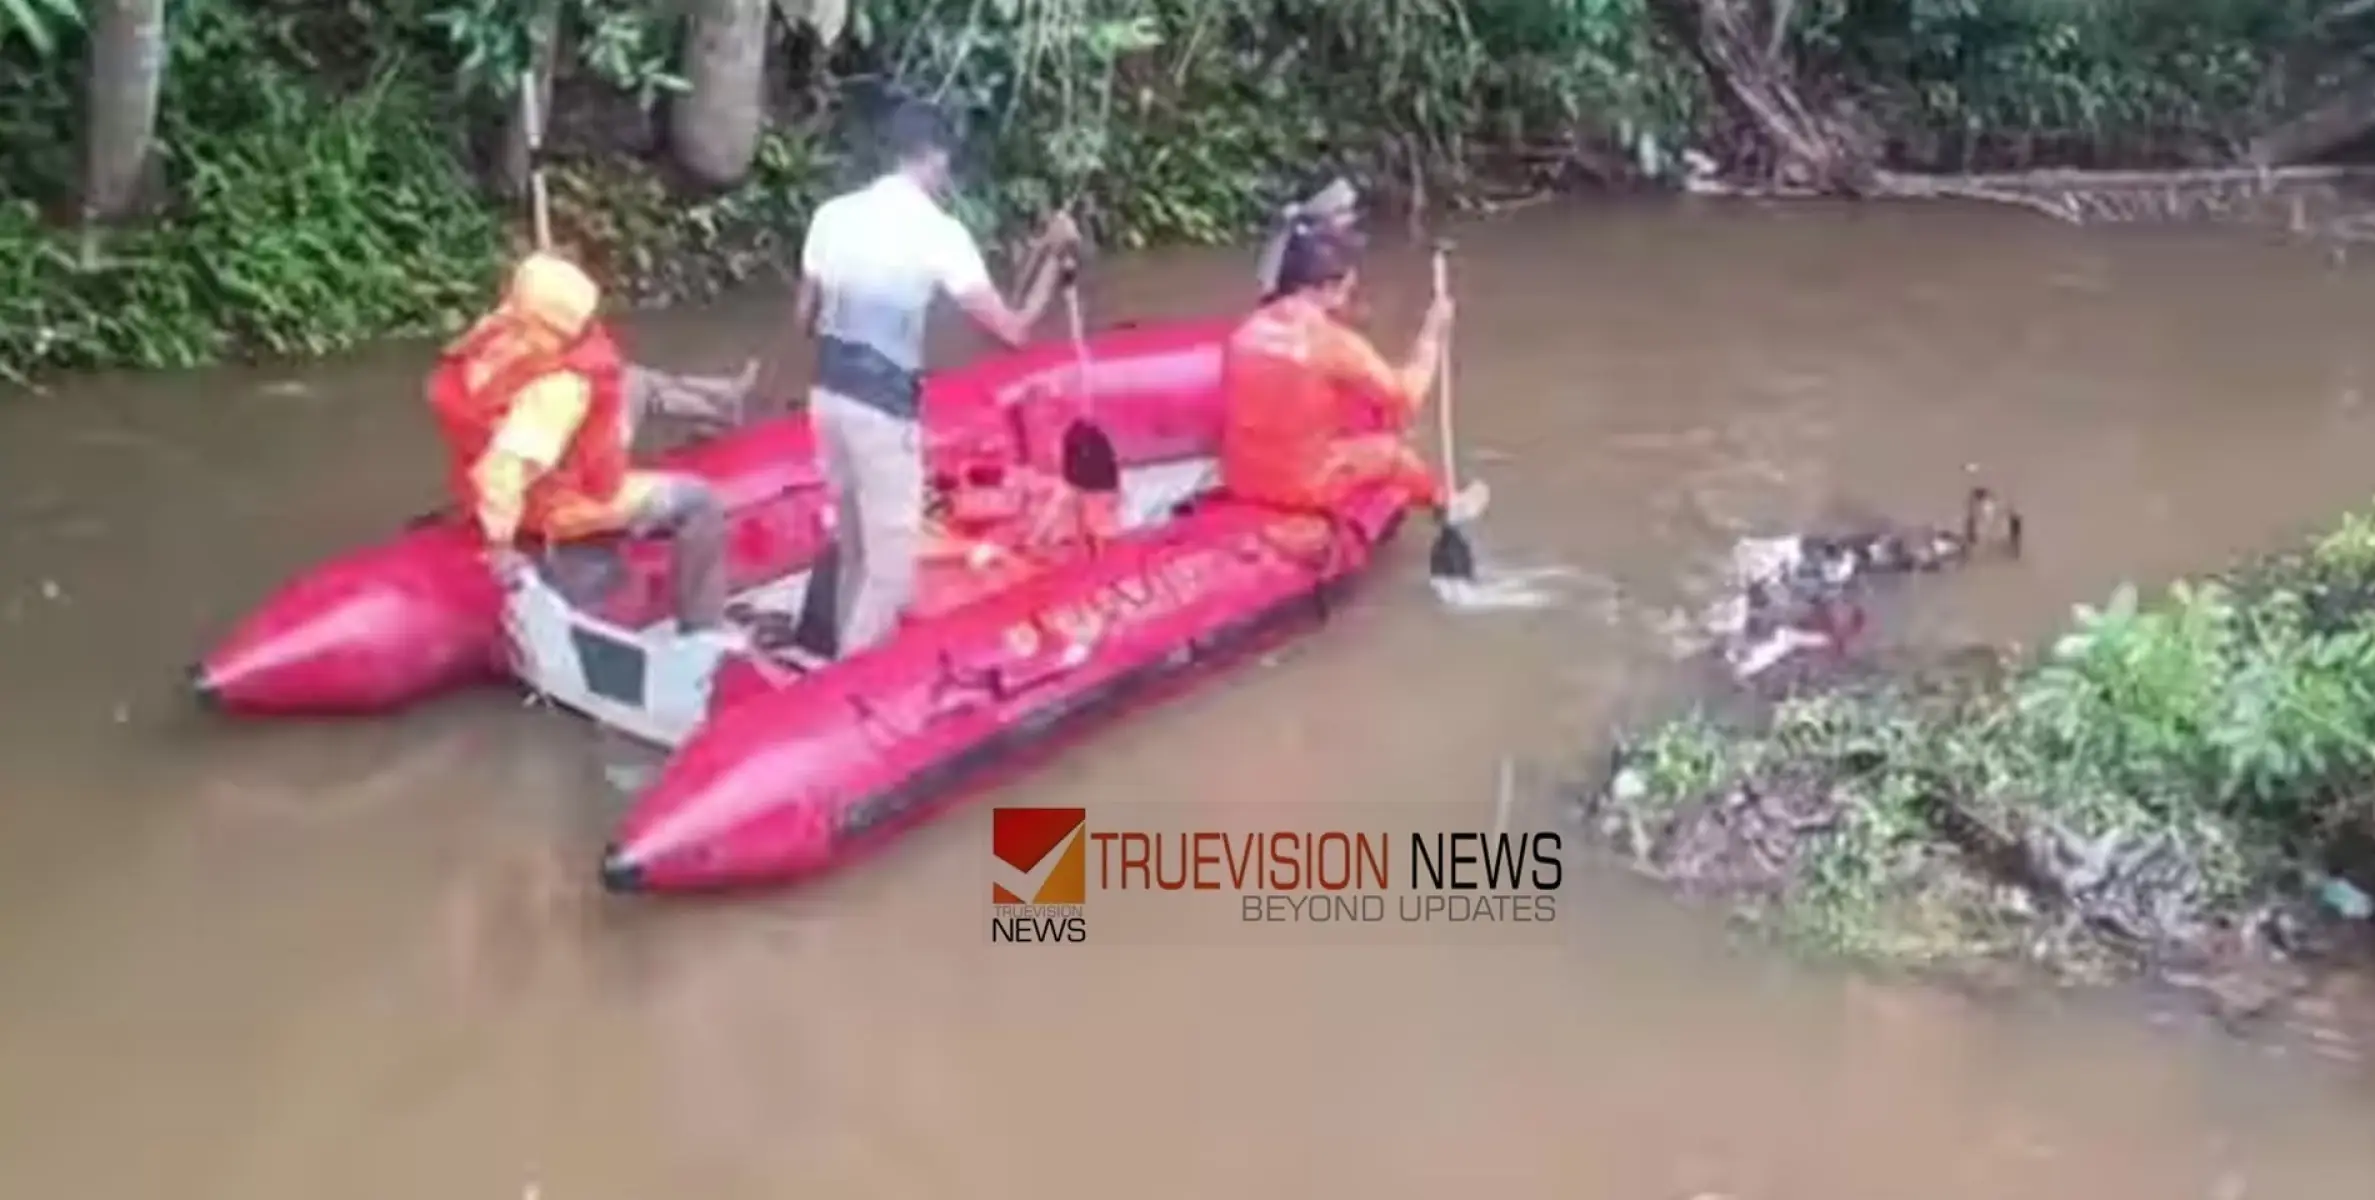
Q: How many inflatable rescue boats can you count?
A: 1